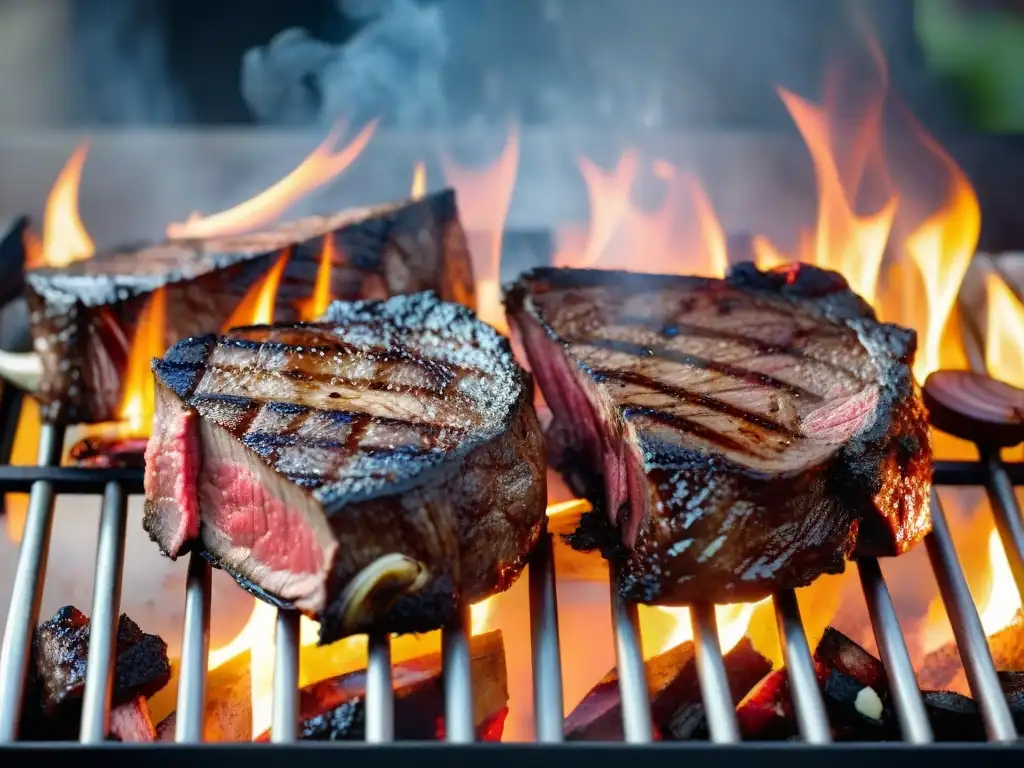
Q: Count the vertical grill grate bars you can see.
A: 13